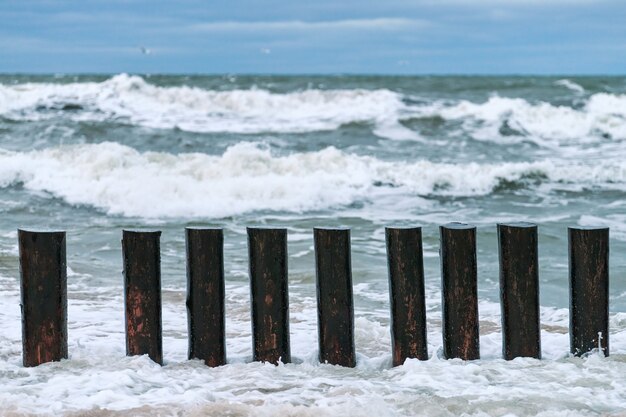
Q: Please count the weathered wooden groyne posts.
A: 9